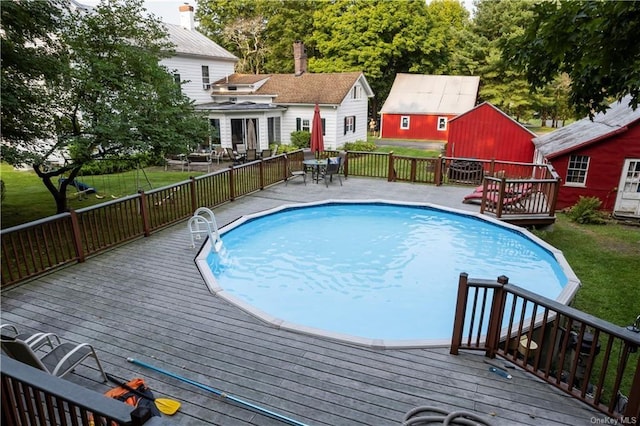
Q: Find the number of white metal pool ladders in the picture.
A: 1